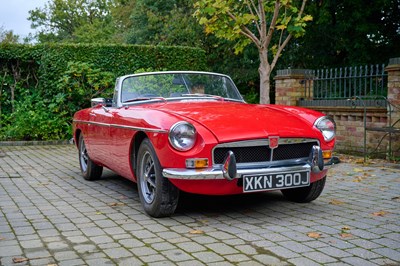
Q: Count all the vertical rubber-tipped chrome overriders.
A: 2